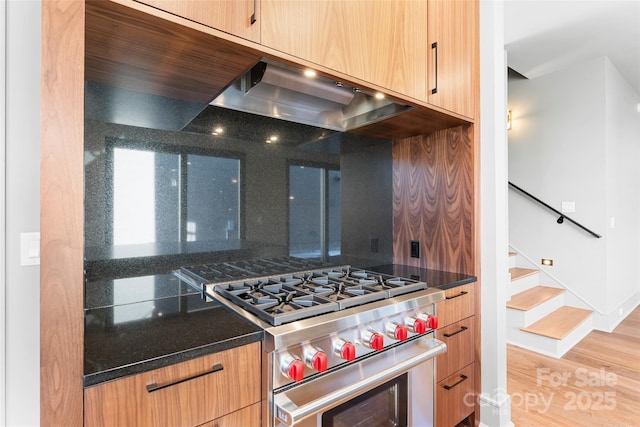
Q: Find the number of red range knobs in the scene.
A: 7